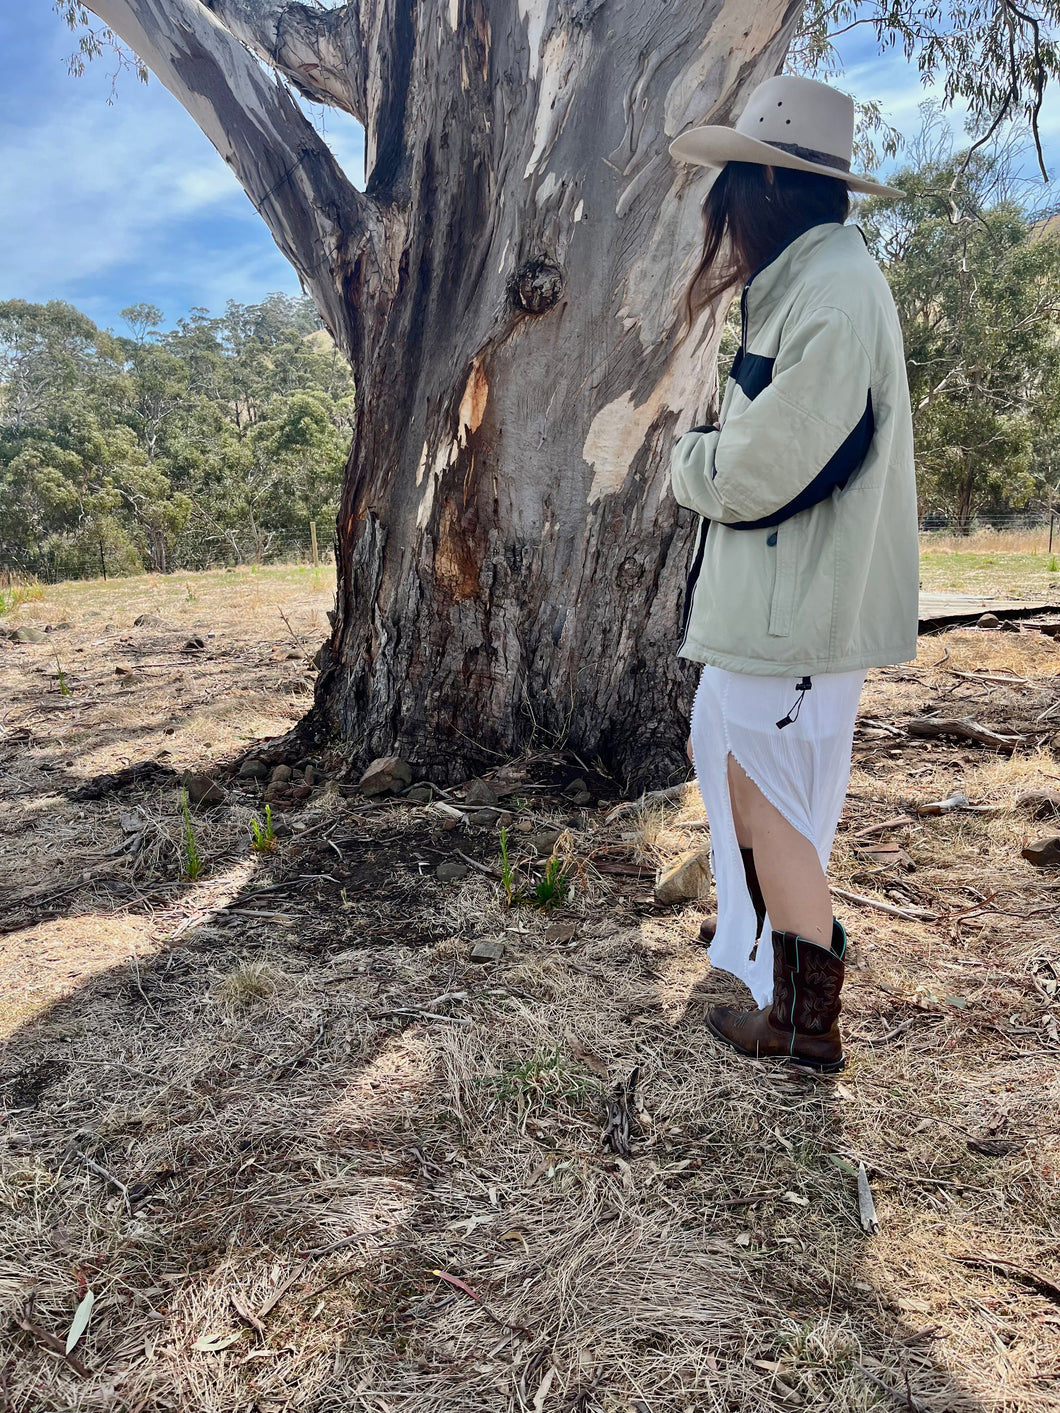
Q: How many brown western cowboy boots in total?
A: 2